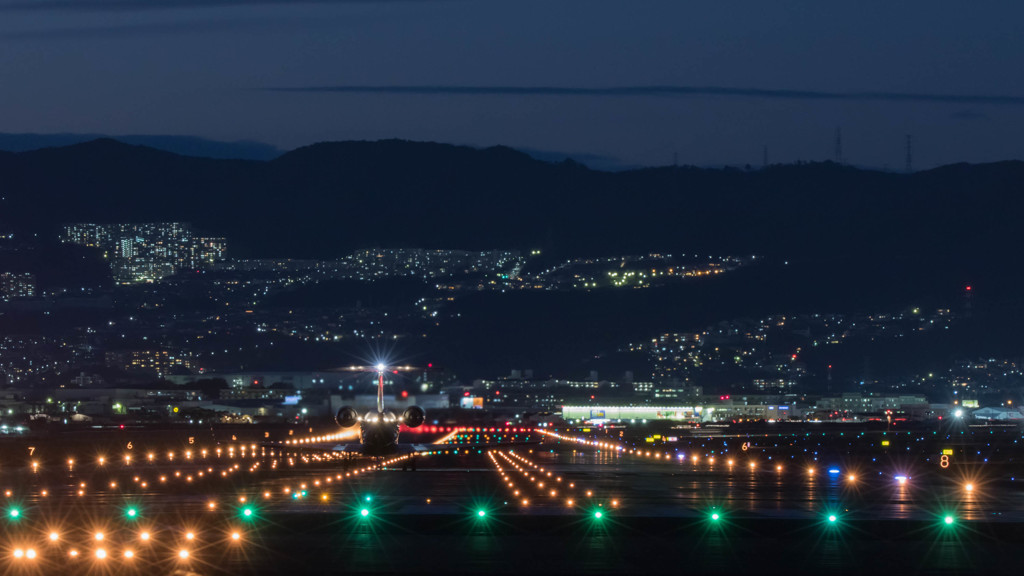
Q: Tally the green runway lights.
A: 9